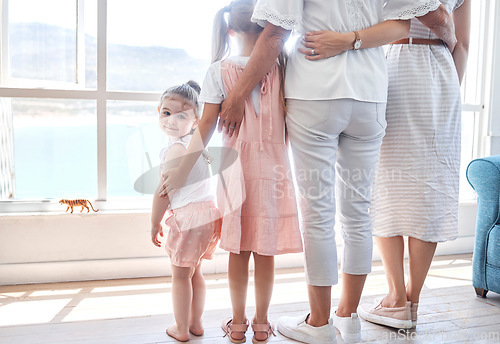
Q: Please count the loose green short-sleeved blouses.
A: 0